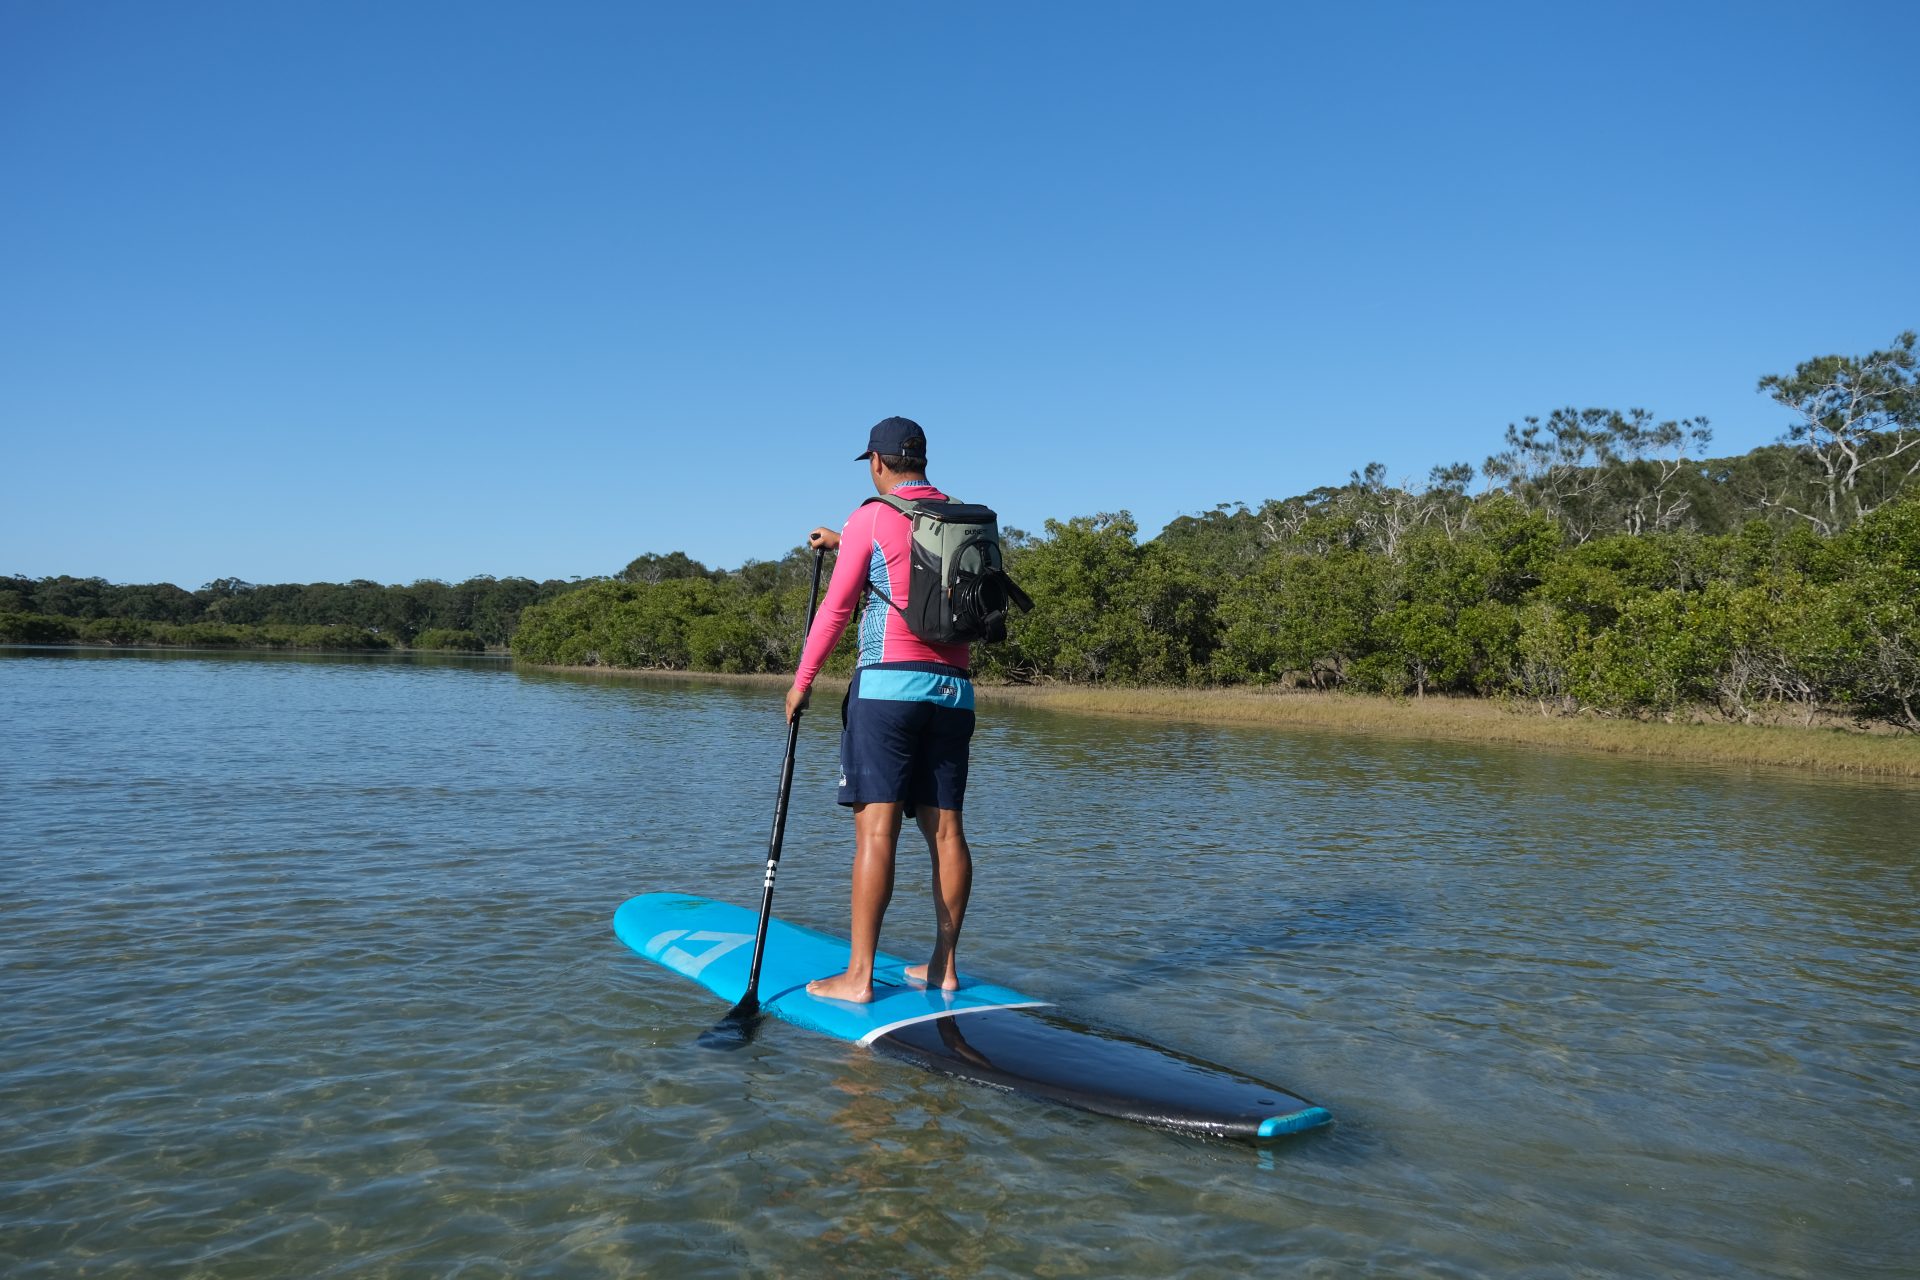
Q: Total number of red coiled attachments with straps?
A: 0